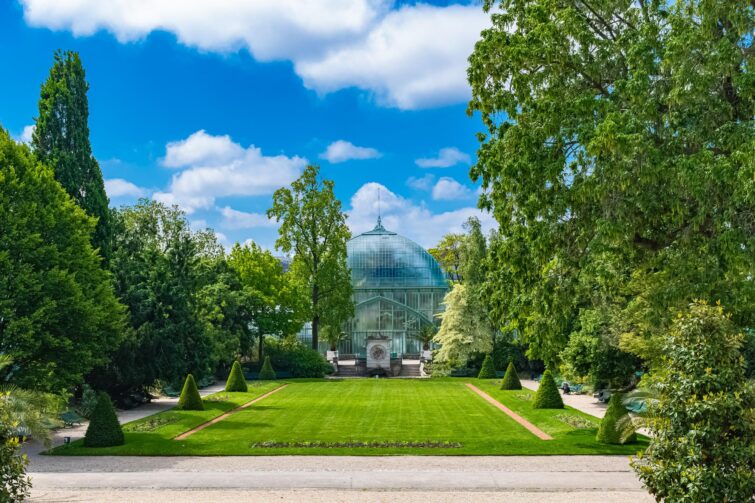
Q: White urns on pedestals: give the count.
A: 2